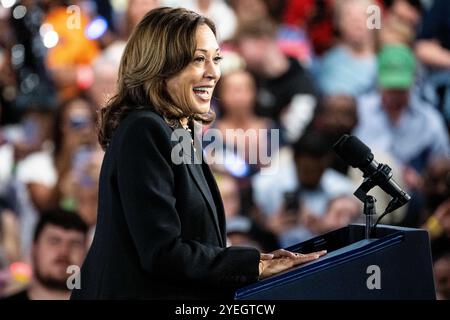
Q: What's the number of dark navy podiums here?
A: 1